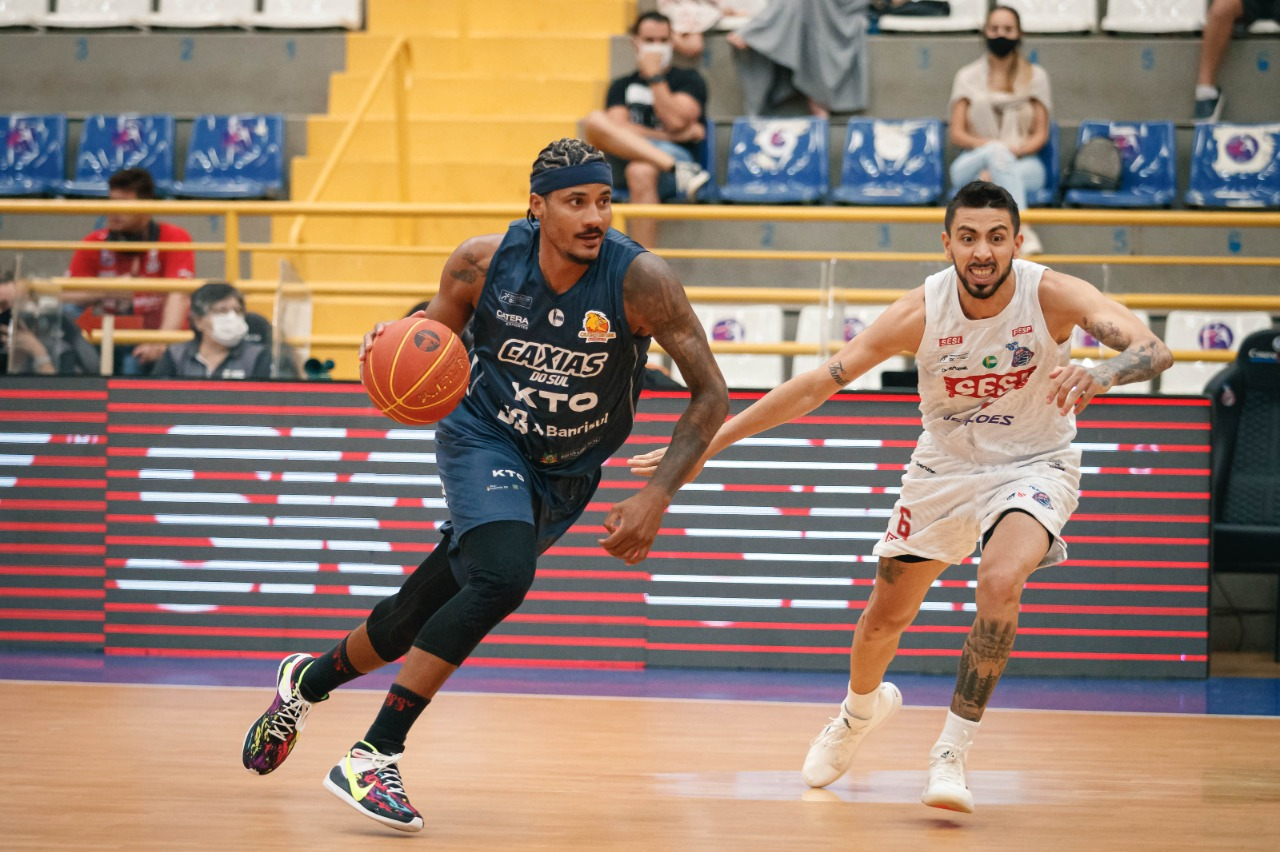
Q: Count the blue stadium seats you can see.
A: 9